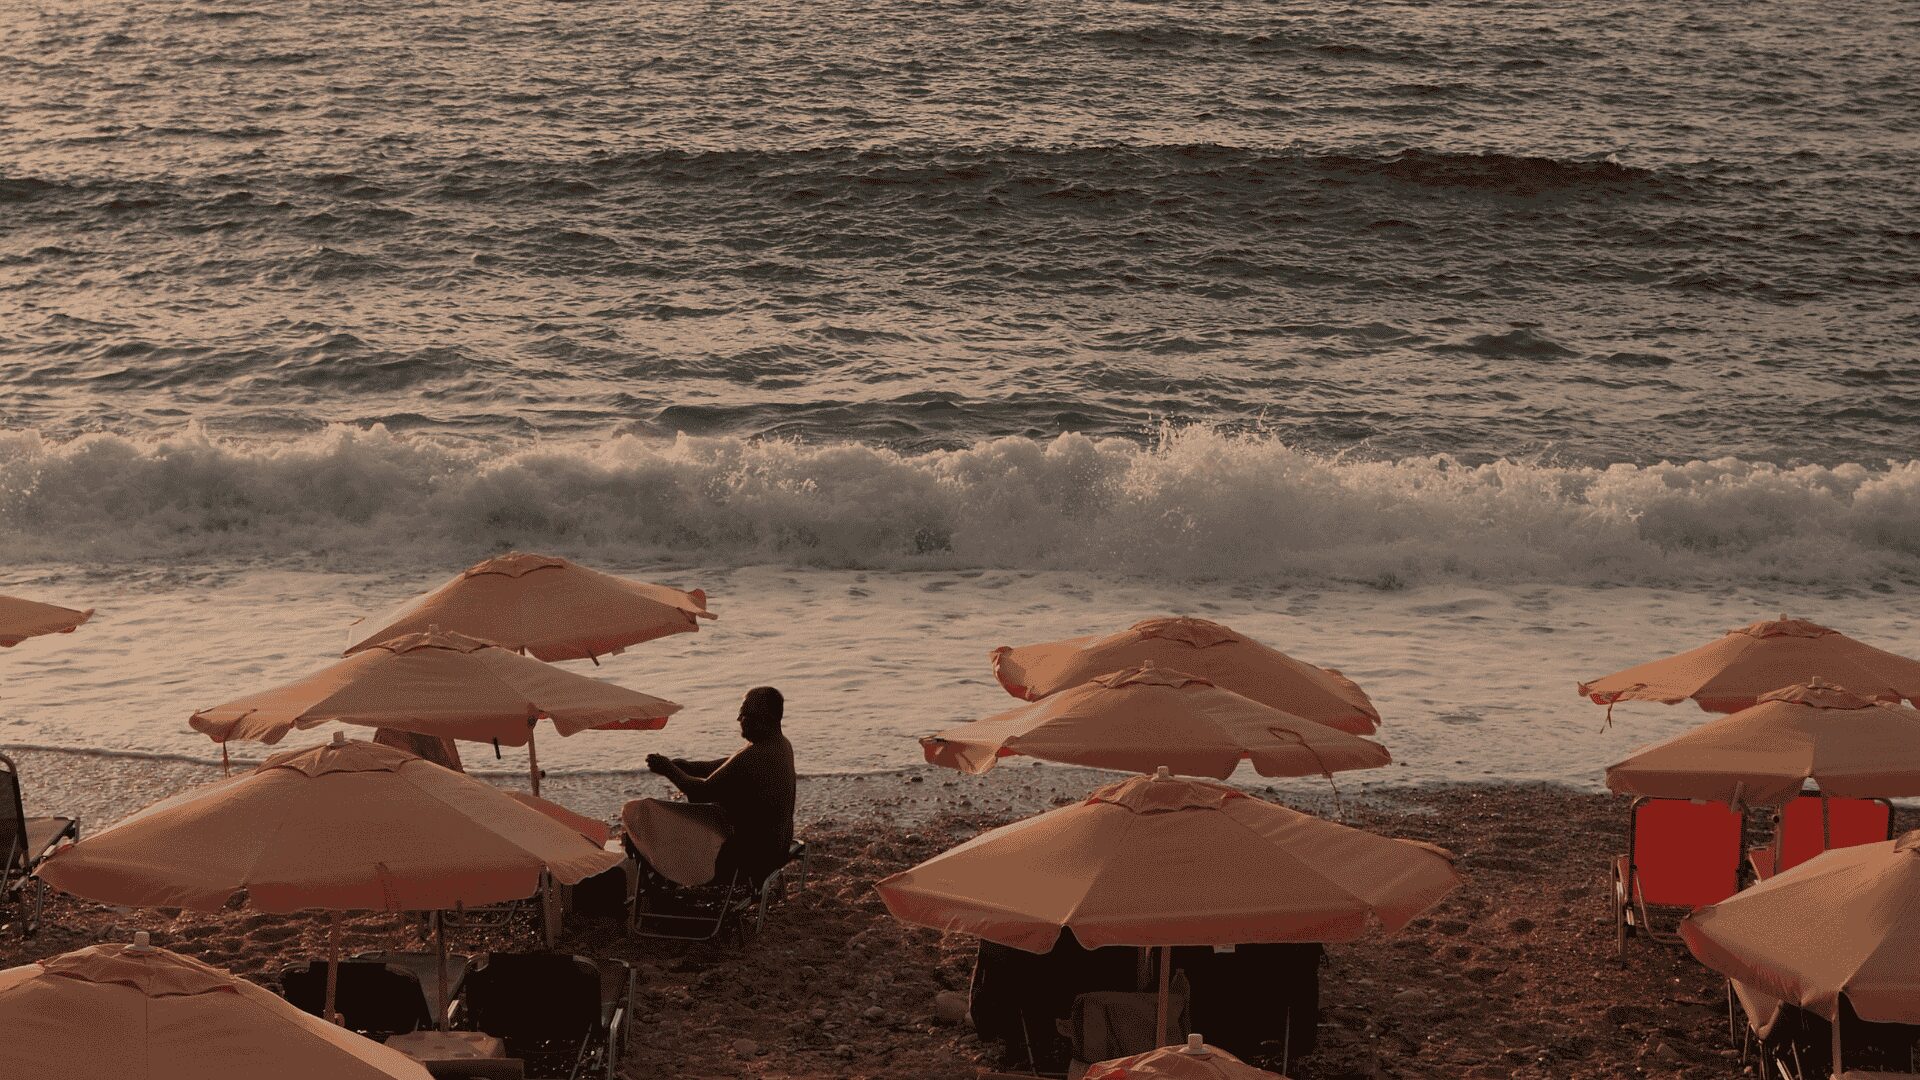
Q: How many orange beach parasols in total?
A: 12